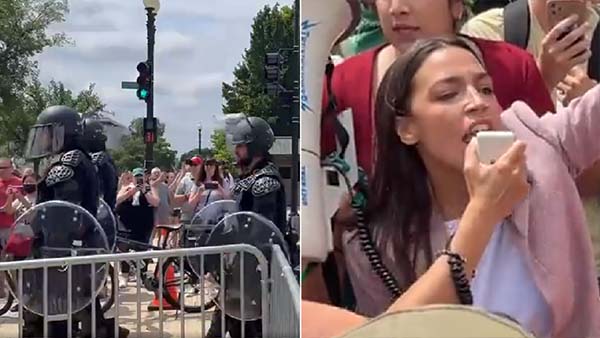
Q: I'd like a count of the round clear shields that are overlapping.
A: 4